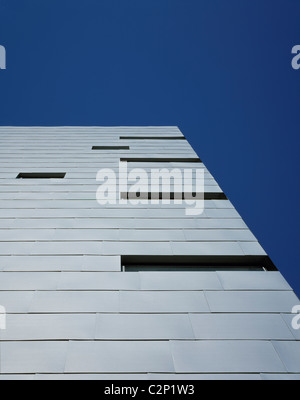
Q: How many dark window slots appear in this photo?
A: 6